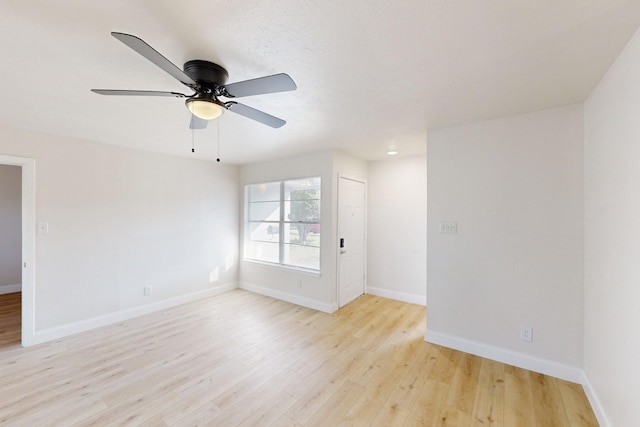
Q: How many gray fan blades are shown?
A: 5